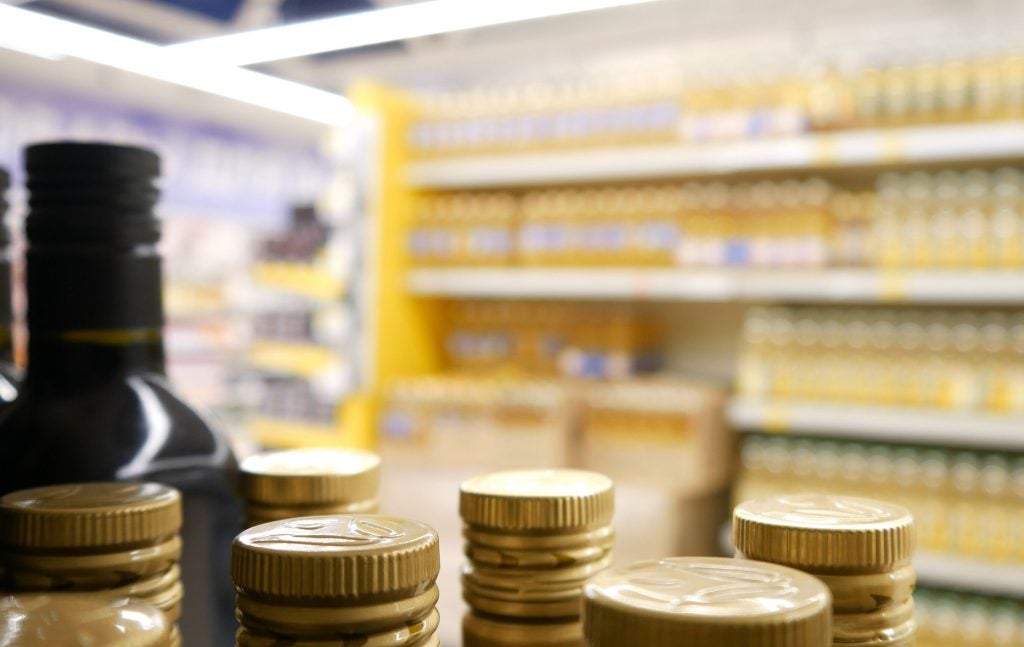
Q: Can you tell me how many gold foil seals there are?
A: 7